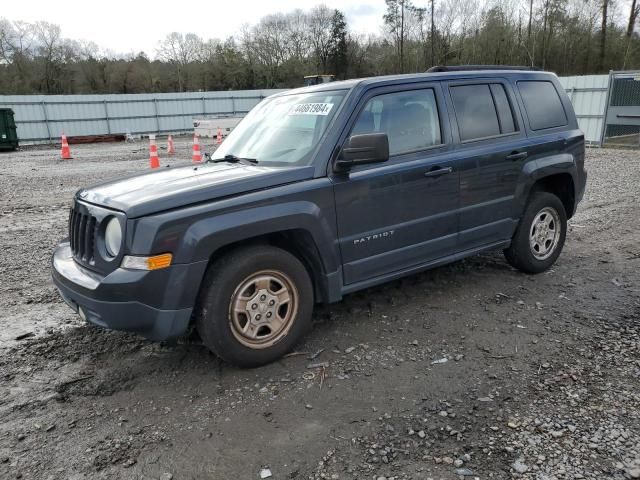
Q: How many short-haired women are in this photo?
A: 0